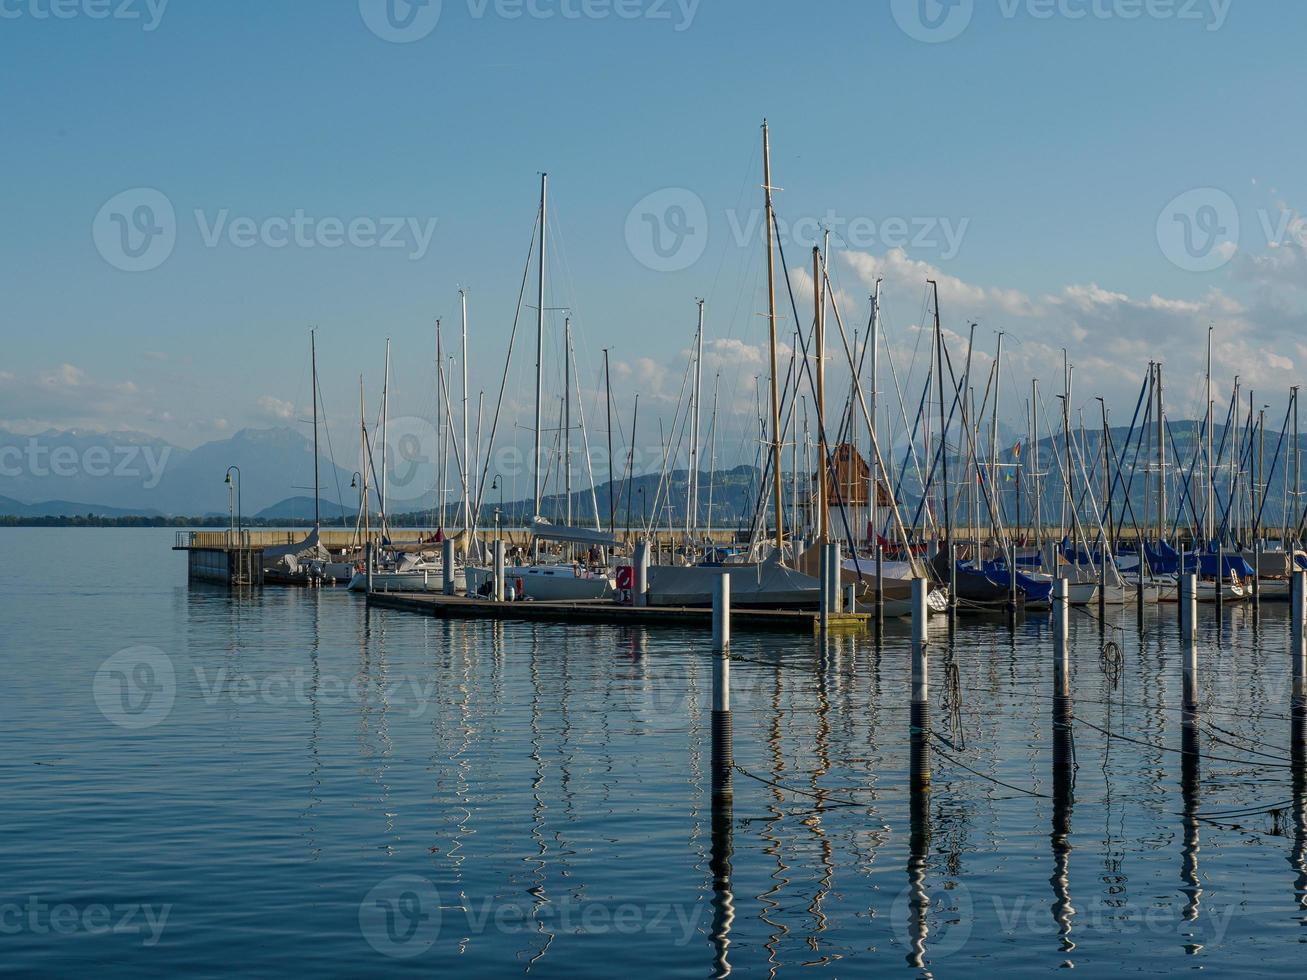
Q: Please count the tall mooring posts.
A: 5